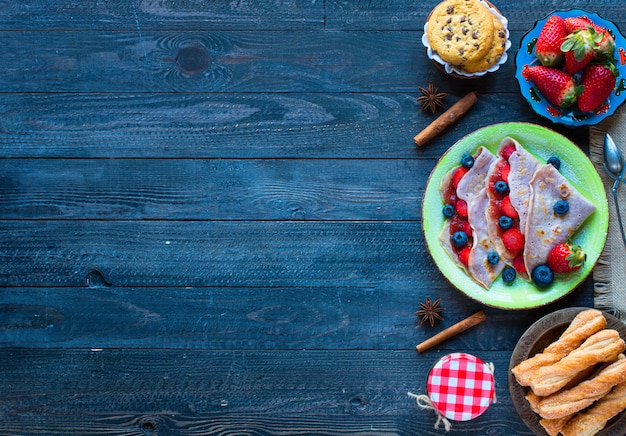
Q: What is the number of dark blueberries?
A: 10